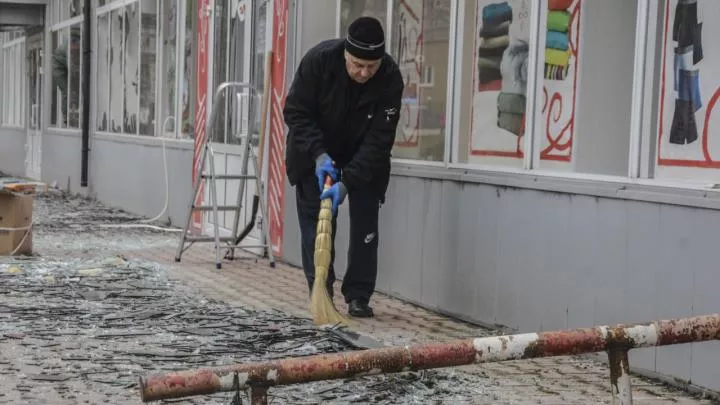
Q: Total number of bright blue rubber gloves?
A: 2